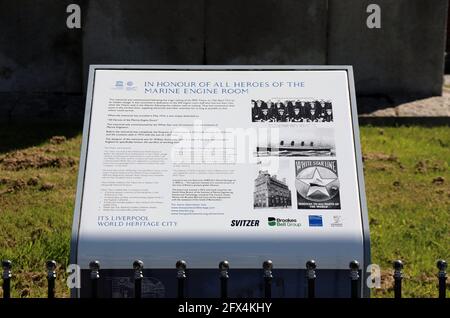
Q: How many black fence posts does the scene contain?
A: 11